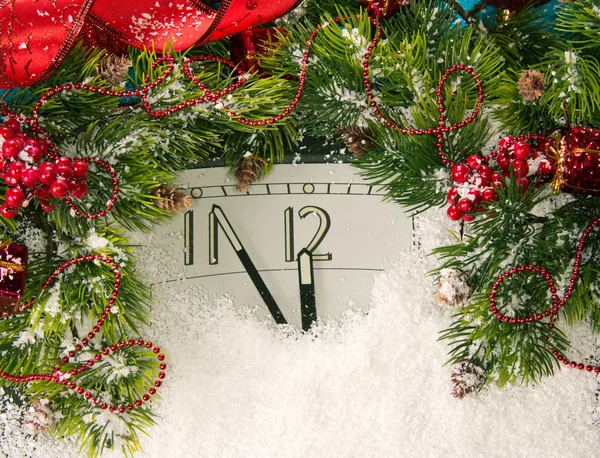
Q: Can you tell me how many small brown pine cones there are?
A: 8